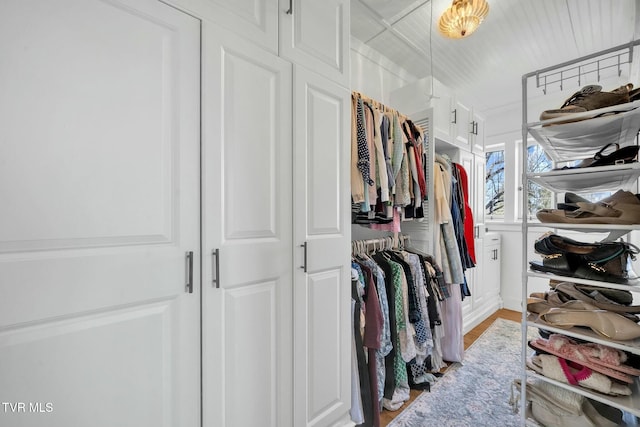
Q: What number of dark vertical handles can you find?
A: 11